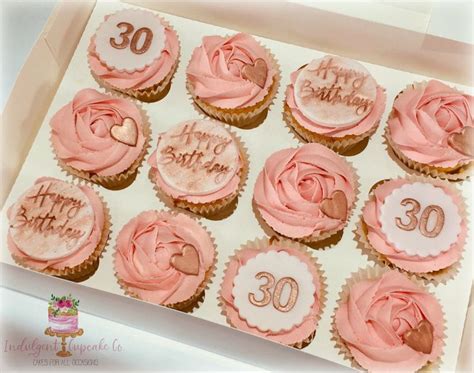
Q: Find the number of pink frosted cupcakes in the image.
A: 12